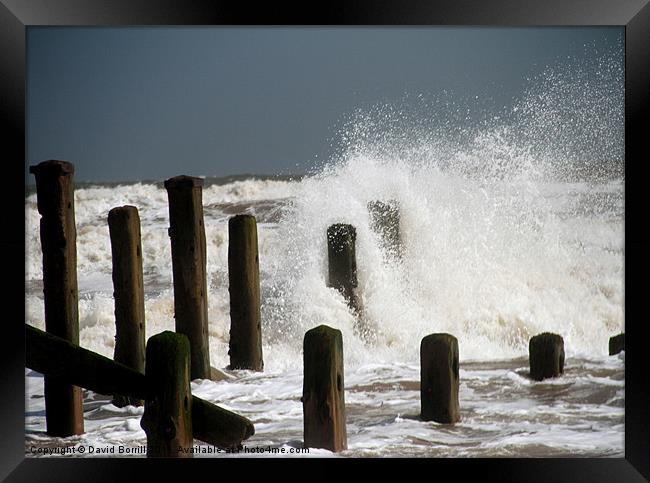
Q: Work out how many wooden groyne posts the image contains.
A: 11